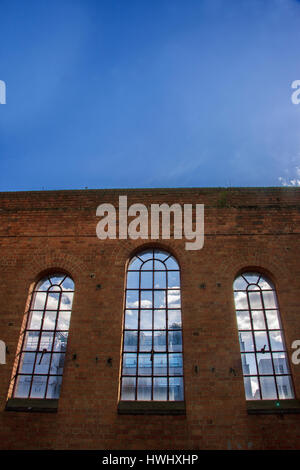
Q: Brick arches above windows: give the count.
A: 3